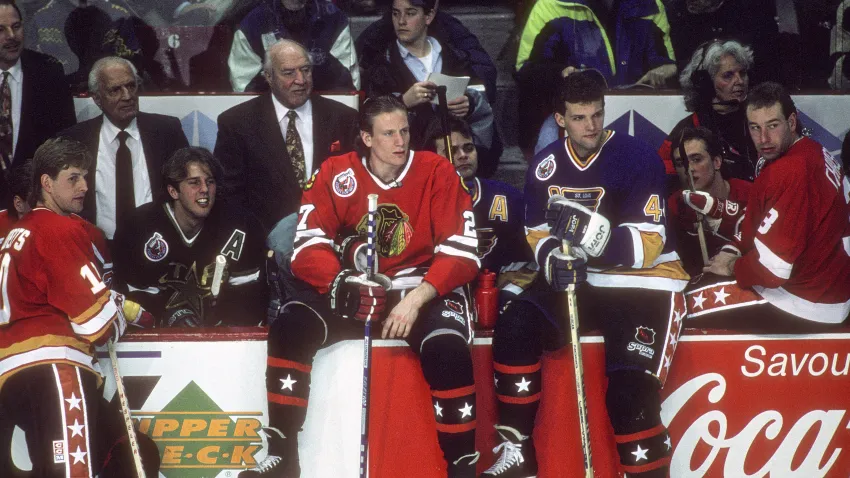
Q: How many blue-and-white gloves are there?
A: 2